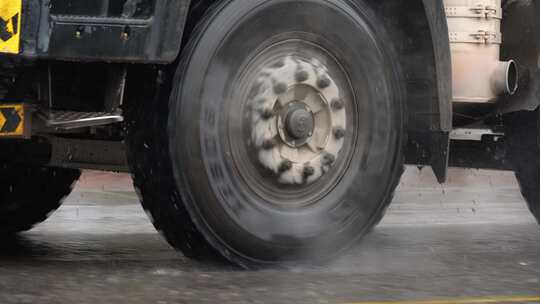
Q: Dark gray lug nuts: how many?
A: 10